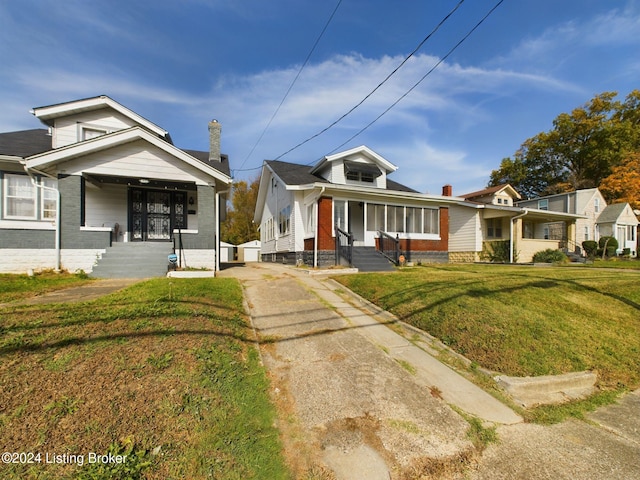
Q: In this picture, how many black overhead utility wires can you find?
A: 3